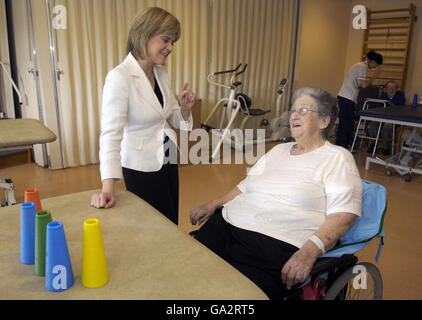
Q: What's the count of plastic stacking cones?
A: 5